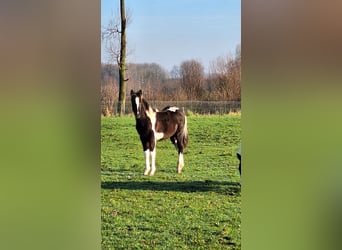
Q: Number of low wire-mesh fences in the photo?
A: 1